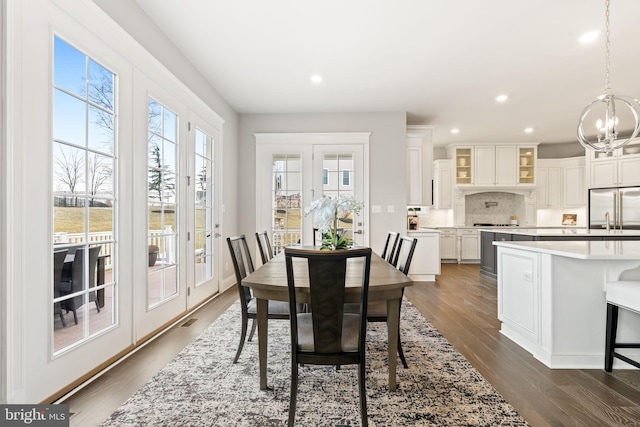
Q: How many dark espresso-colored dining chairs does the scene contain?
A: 6